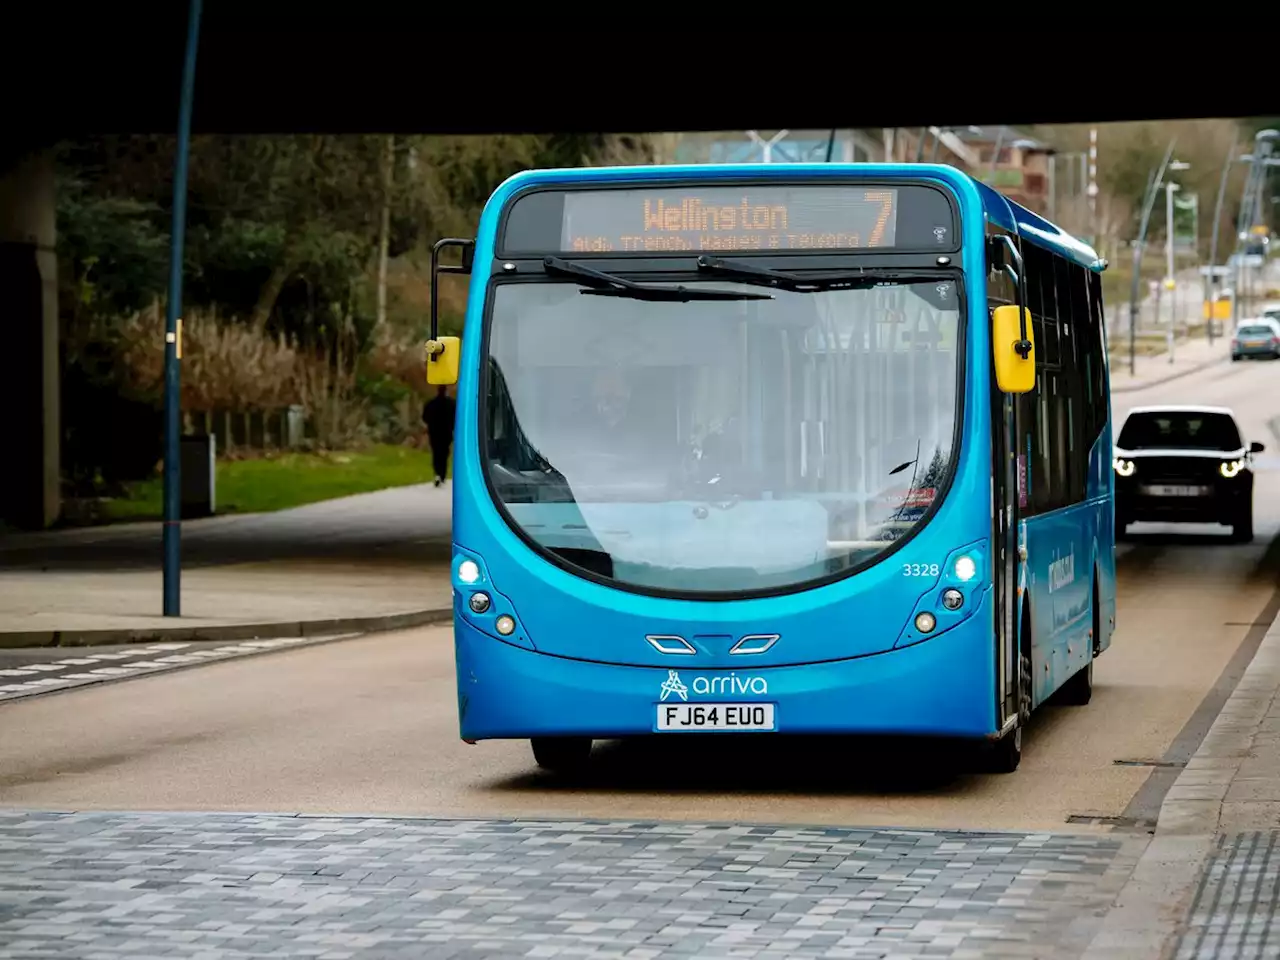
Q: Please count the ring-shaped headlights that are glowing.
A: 2